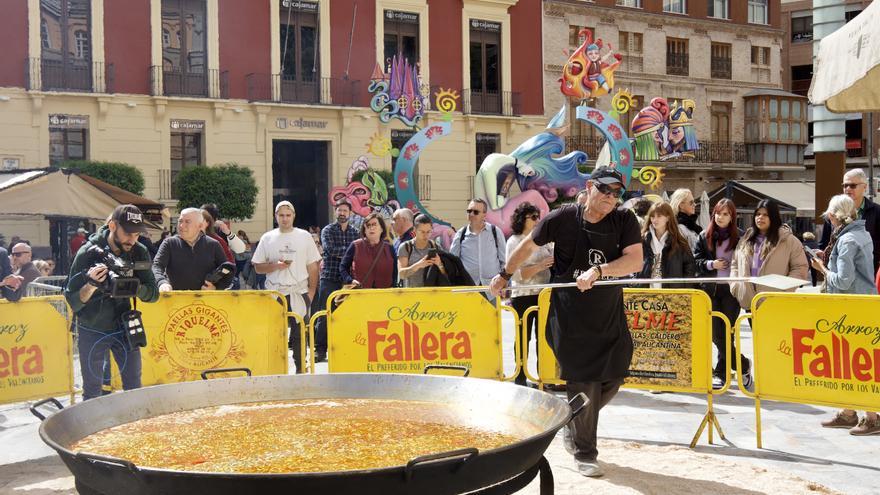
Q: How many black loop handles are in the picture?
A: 6